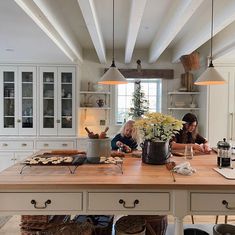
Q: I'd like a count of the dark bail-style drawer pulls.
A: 3